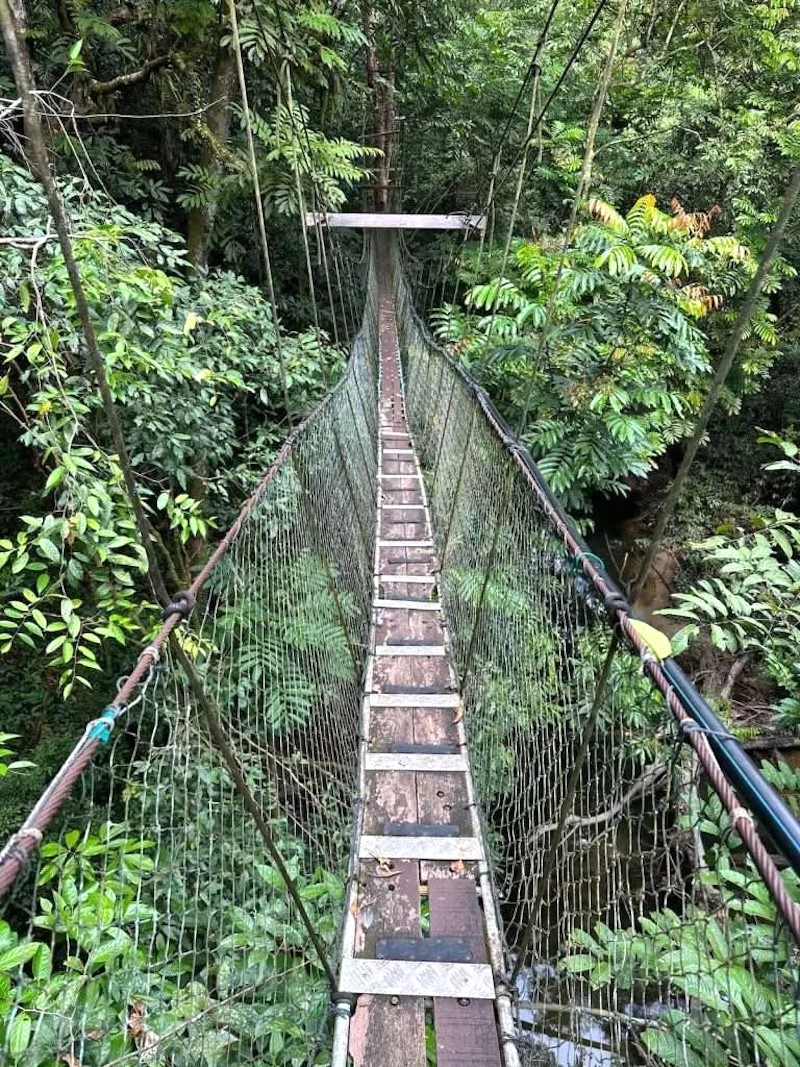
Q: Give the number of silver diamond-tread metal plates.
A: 12